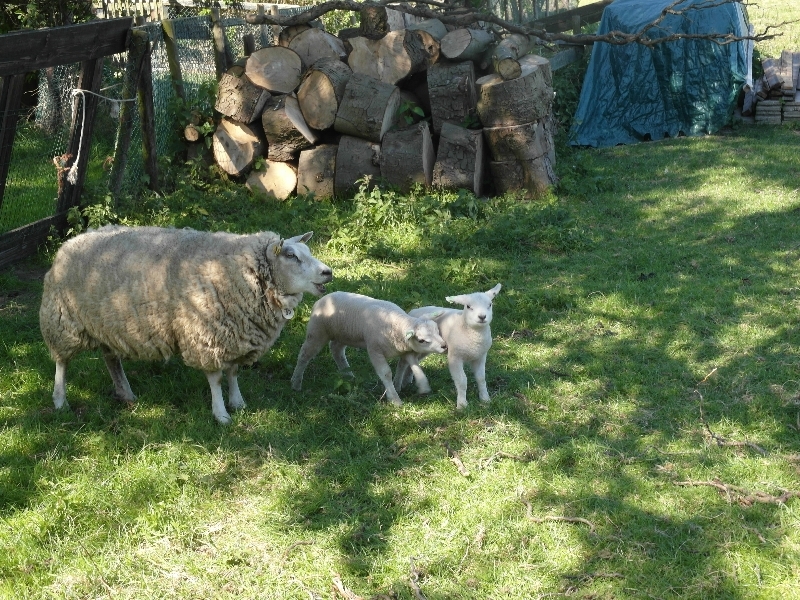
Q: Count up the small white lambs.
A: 2